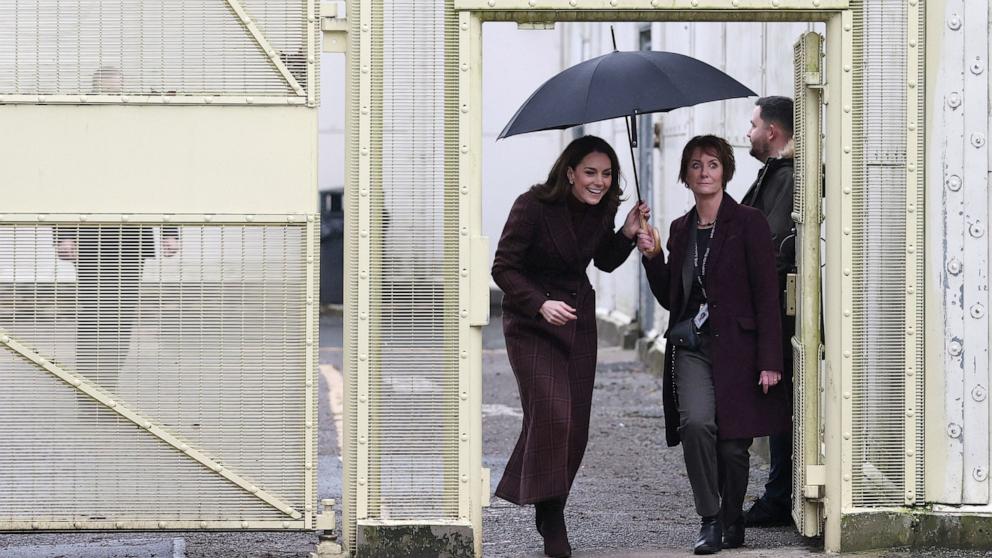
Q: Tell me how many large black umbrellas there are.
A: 1